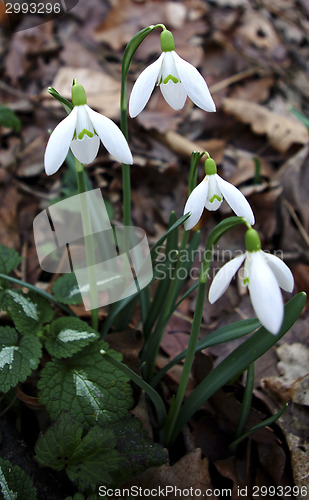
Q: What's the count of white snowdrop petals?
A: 12